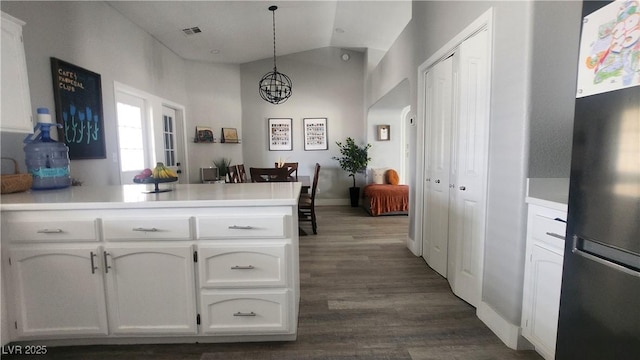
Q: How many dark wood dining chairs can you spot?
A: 5